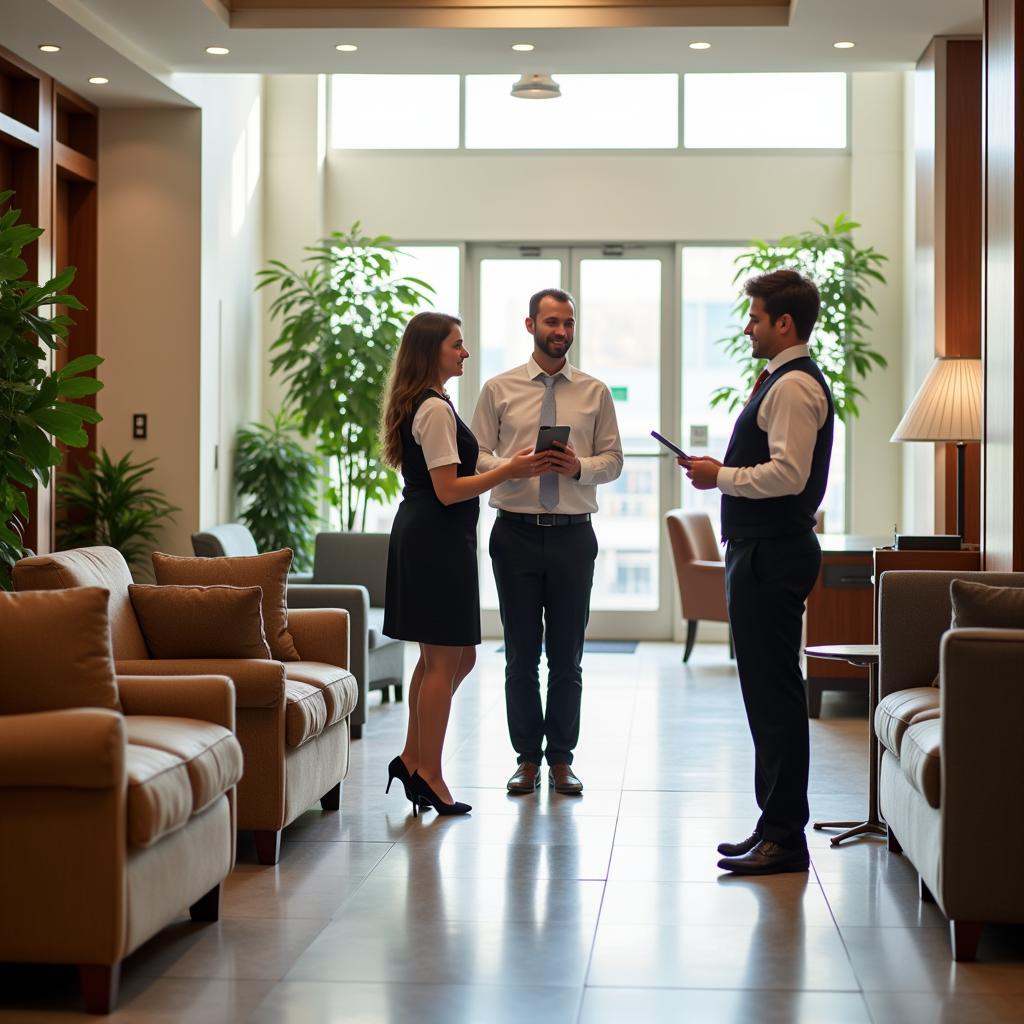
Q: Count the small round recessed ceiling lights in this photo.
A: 7